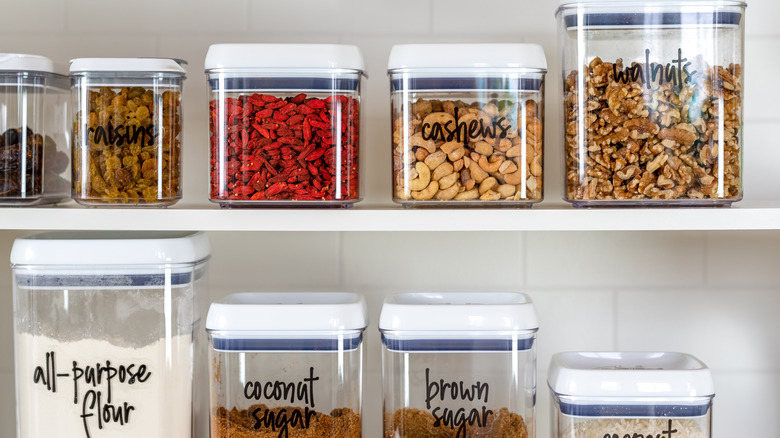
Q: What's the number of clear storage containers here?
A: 9